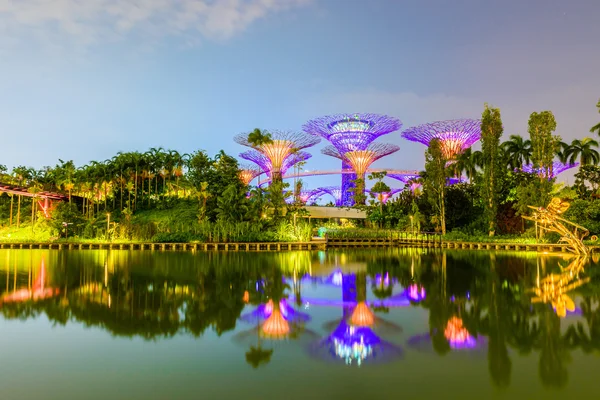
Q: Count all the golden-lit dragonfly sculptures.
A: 1